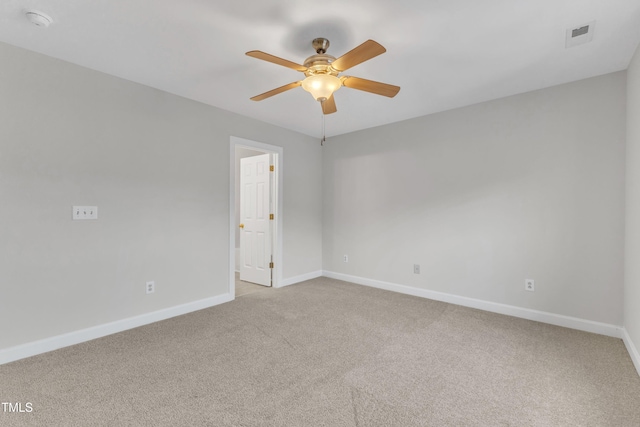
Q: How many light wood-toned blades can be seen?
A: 5